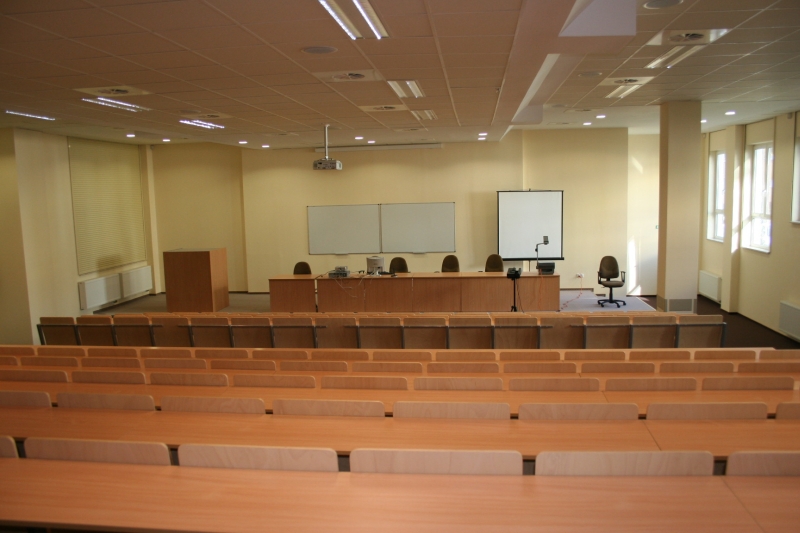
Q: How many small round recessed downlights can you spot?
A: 12